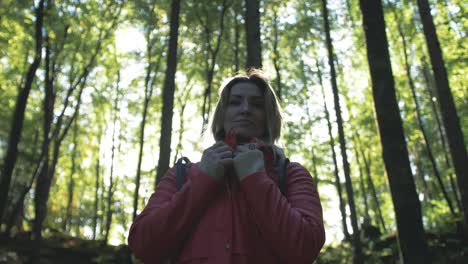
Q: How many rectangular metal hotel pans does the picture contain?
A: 0